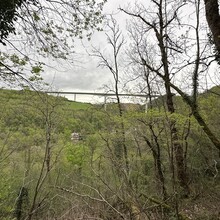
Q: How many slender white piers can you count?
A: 3